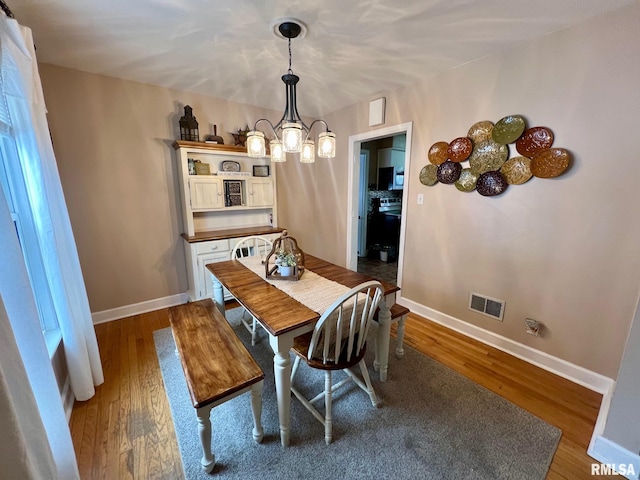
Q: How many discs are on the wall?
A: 12